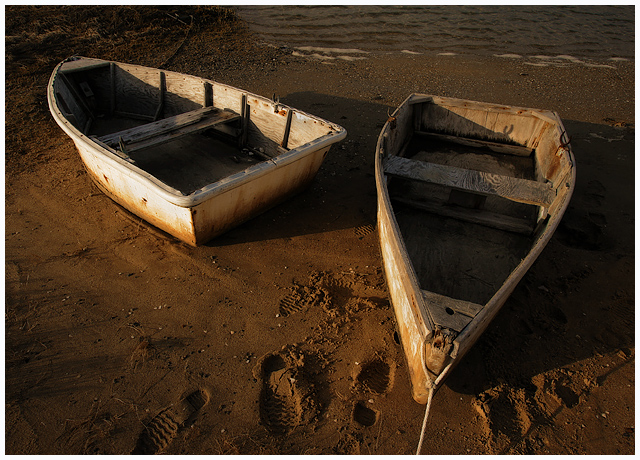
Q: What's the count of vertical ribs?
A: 5